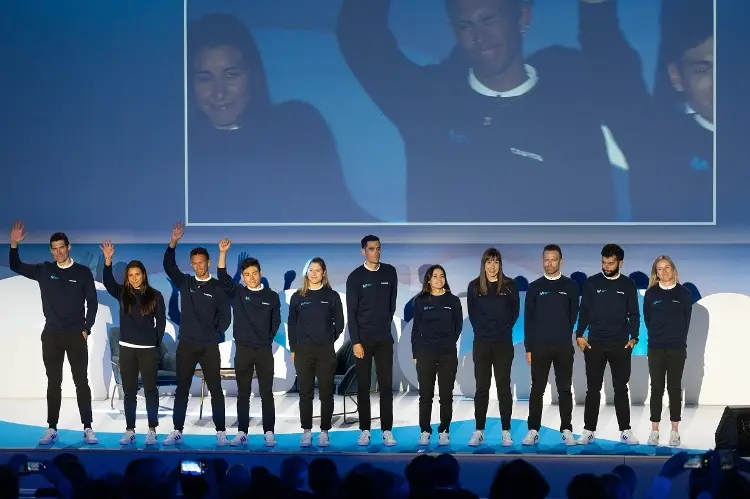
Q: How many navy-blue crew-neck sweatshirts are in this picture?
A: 11